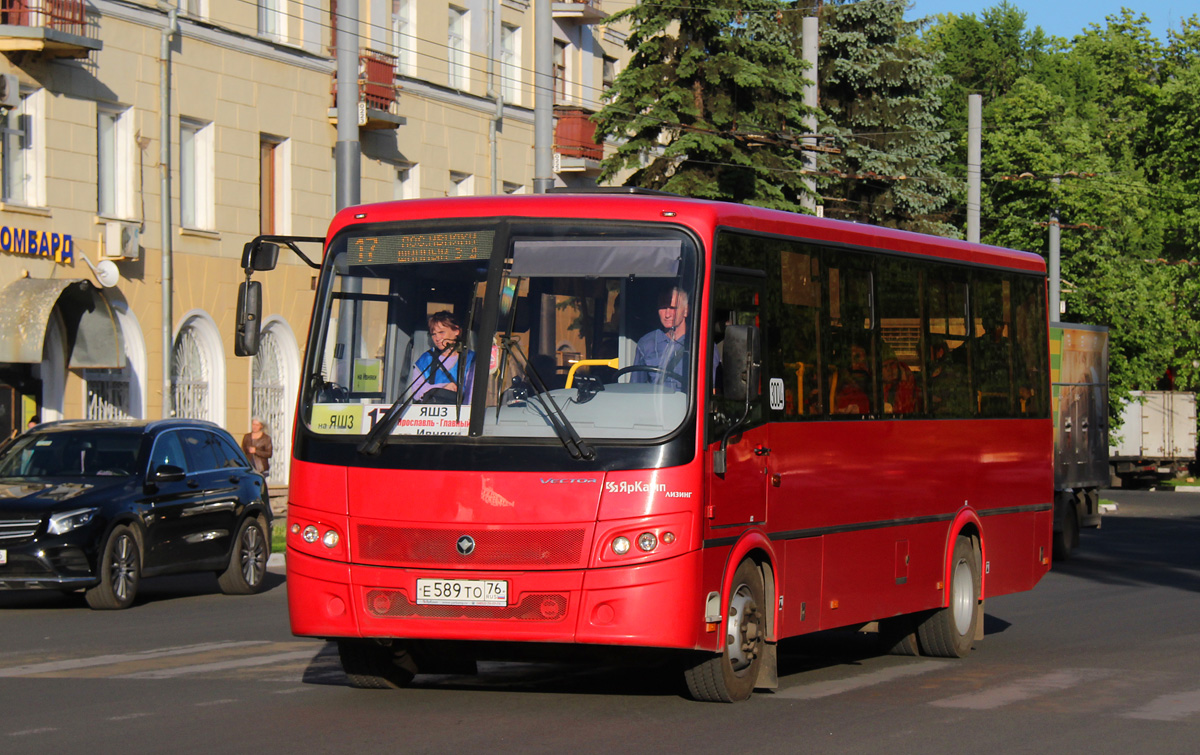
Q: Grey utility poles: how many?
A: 5